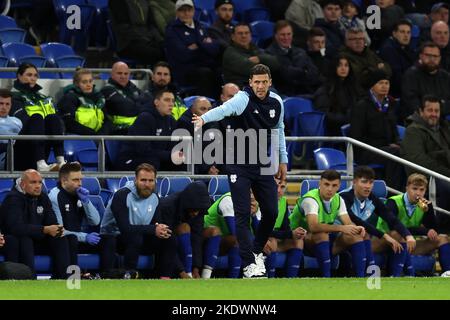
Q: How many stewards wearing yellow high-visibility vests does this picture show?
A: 4